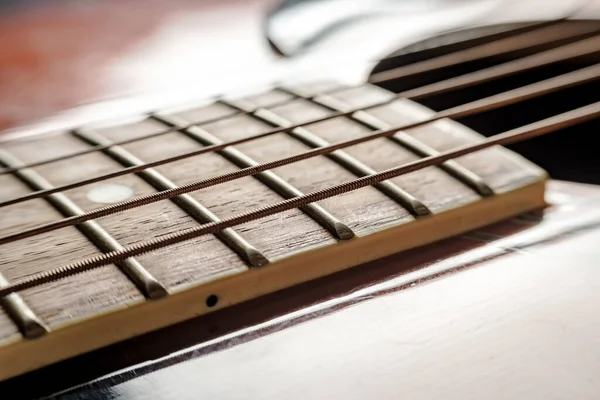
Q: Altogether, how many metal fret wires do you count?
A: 6